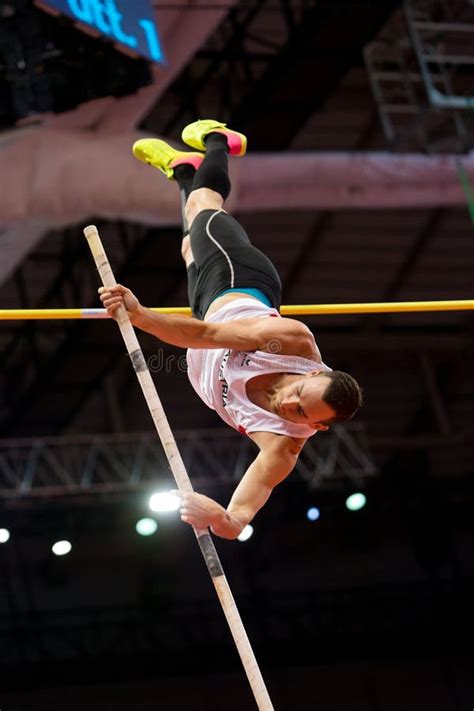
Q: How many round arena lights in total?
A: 7